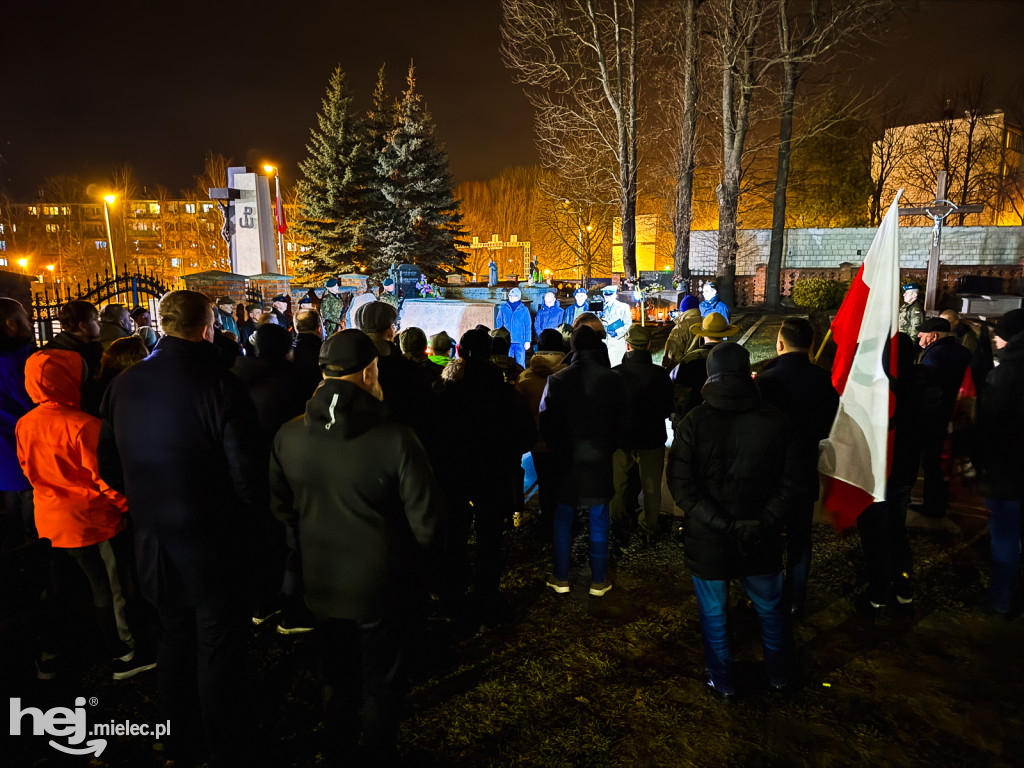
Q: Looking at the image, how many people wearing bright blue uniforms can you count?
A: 4